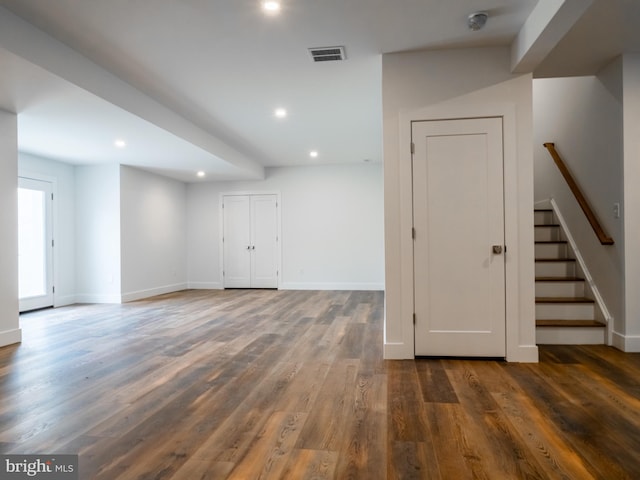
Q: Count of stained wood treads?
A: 7